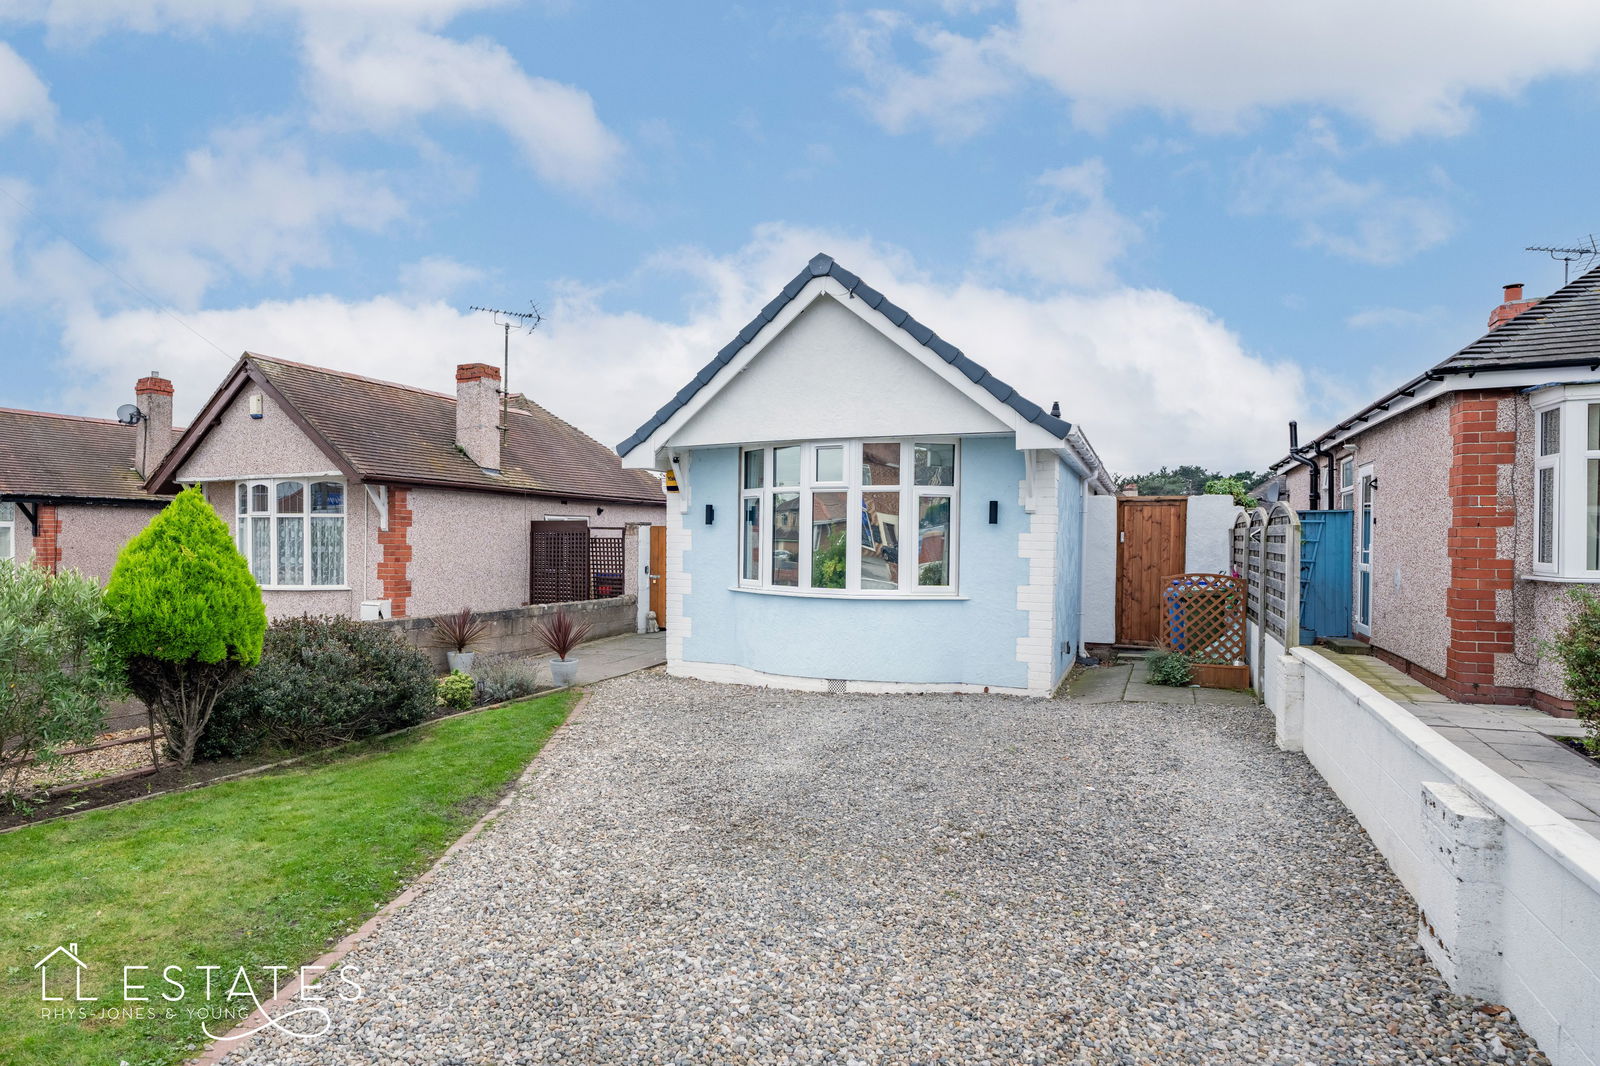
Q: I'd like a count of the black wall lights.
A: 2